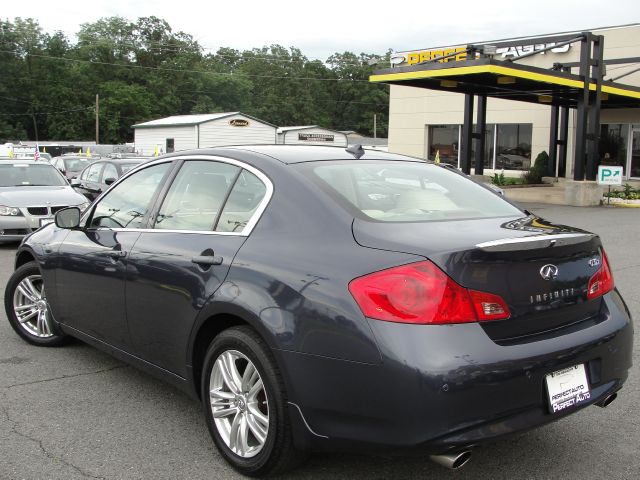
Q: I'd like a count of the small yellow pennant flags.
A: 6